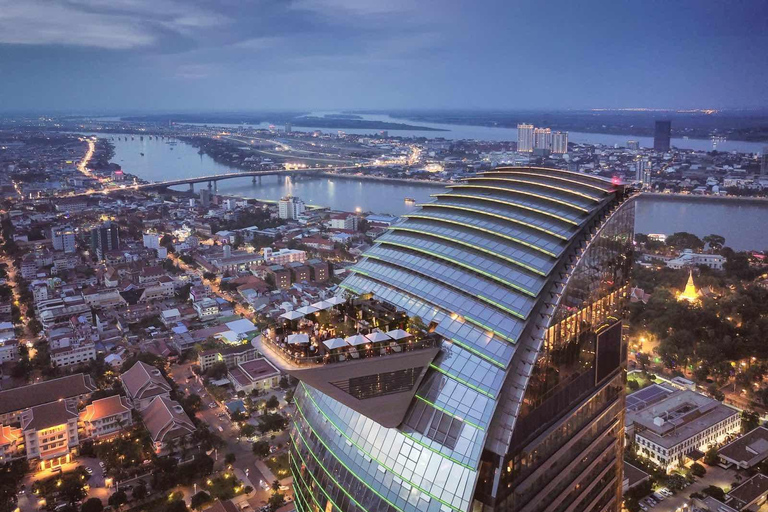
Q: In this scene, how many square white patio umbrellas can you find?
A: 9